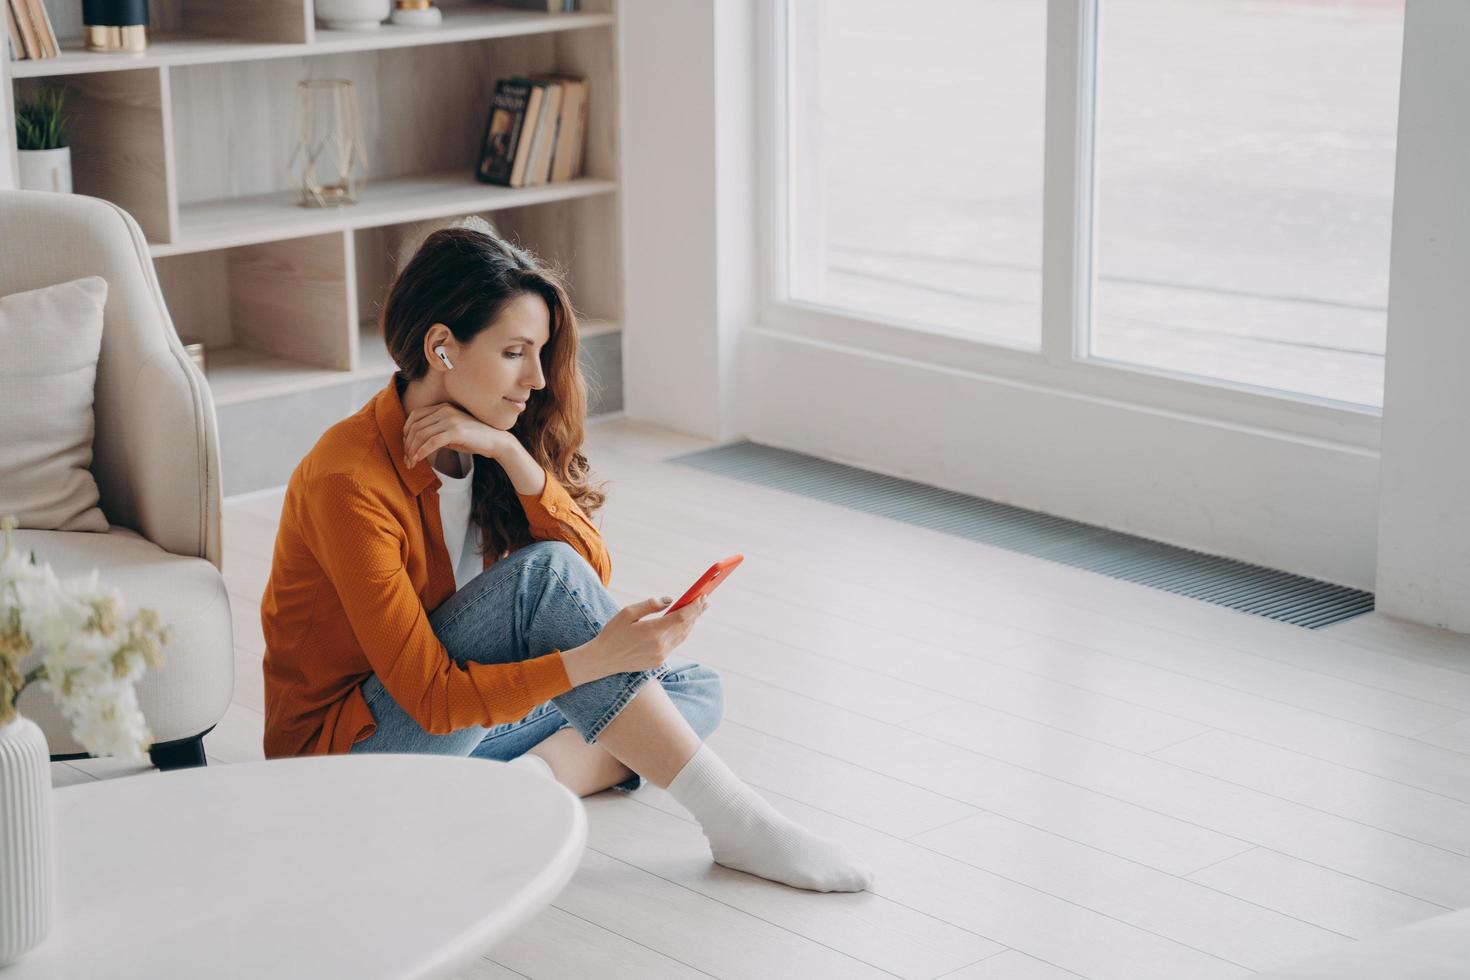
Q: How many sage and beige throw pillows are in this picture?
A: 1